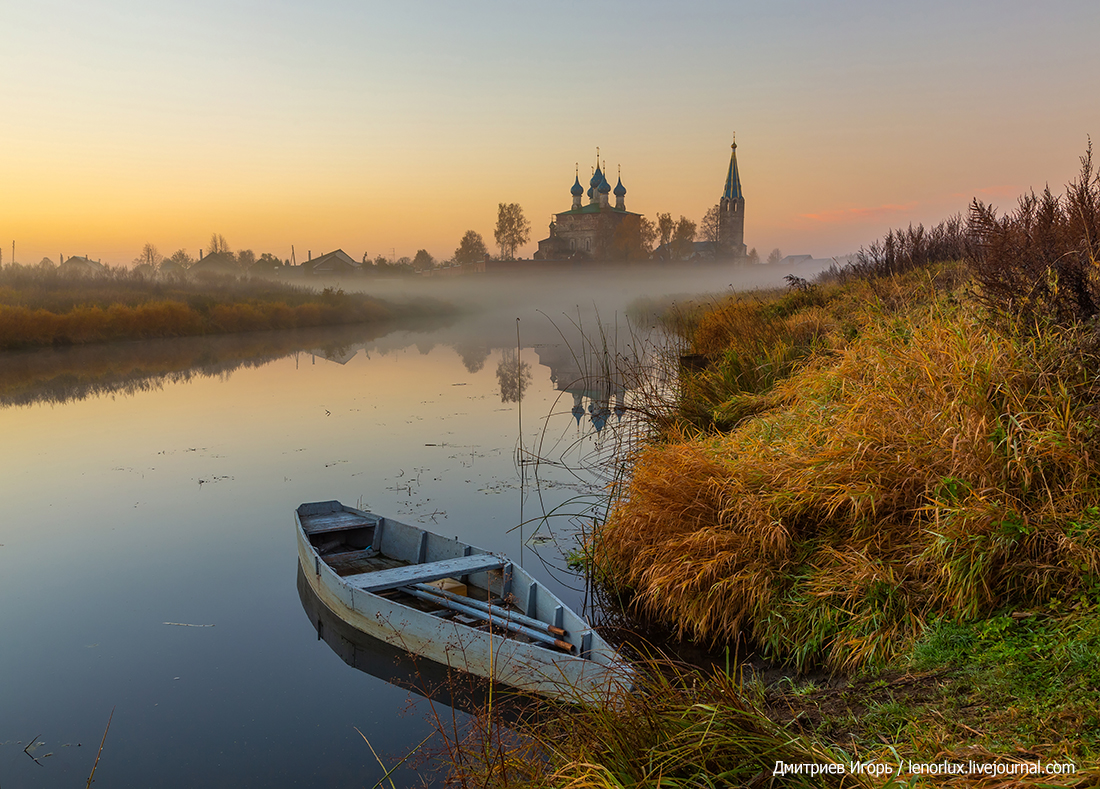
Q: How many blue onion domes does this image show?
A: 5